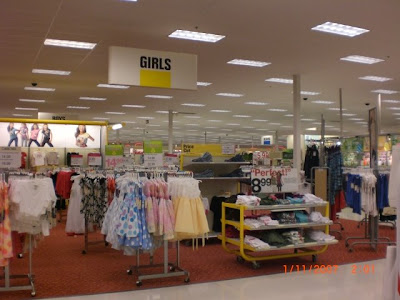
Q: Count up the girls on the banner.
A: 5